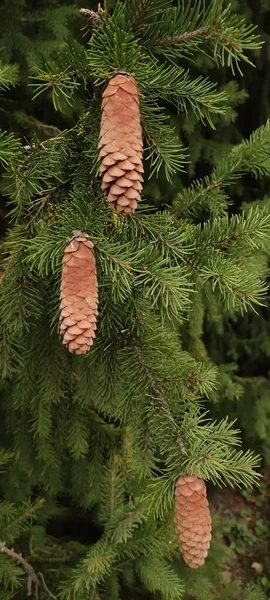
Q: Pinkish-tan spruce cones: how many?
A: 3